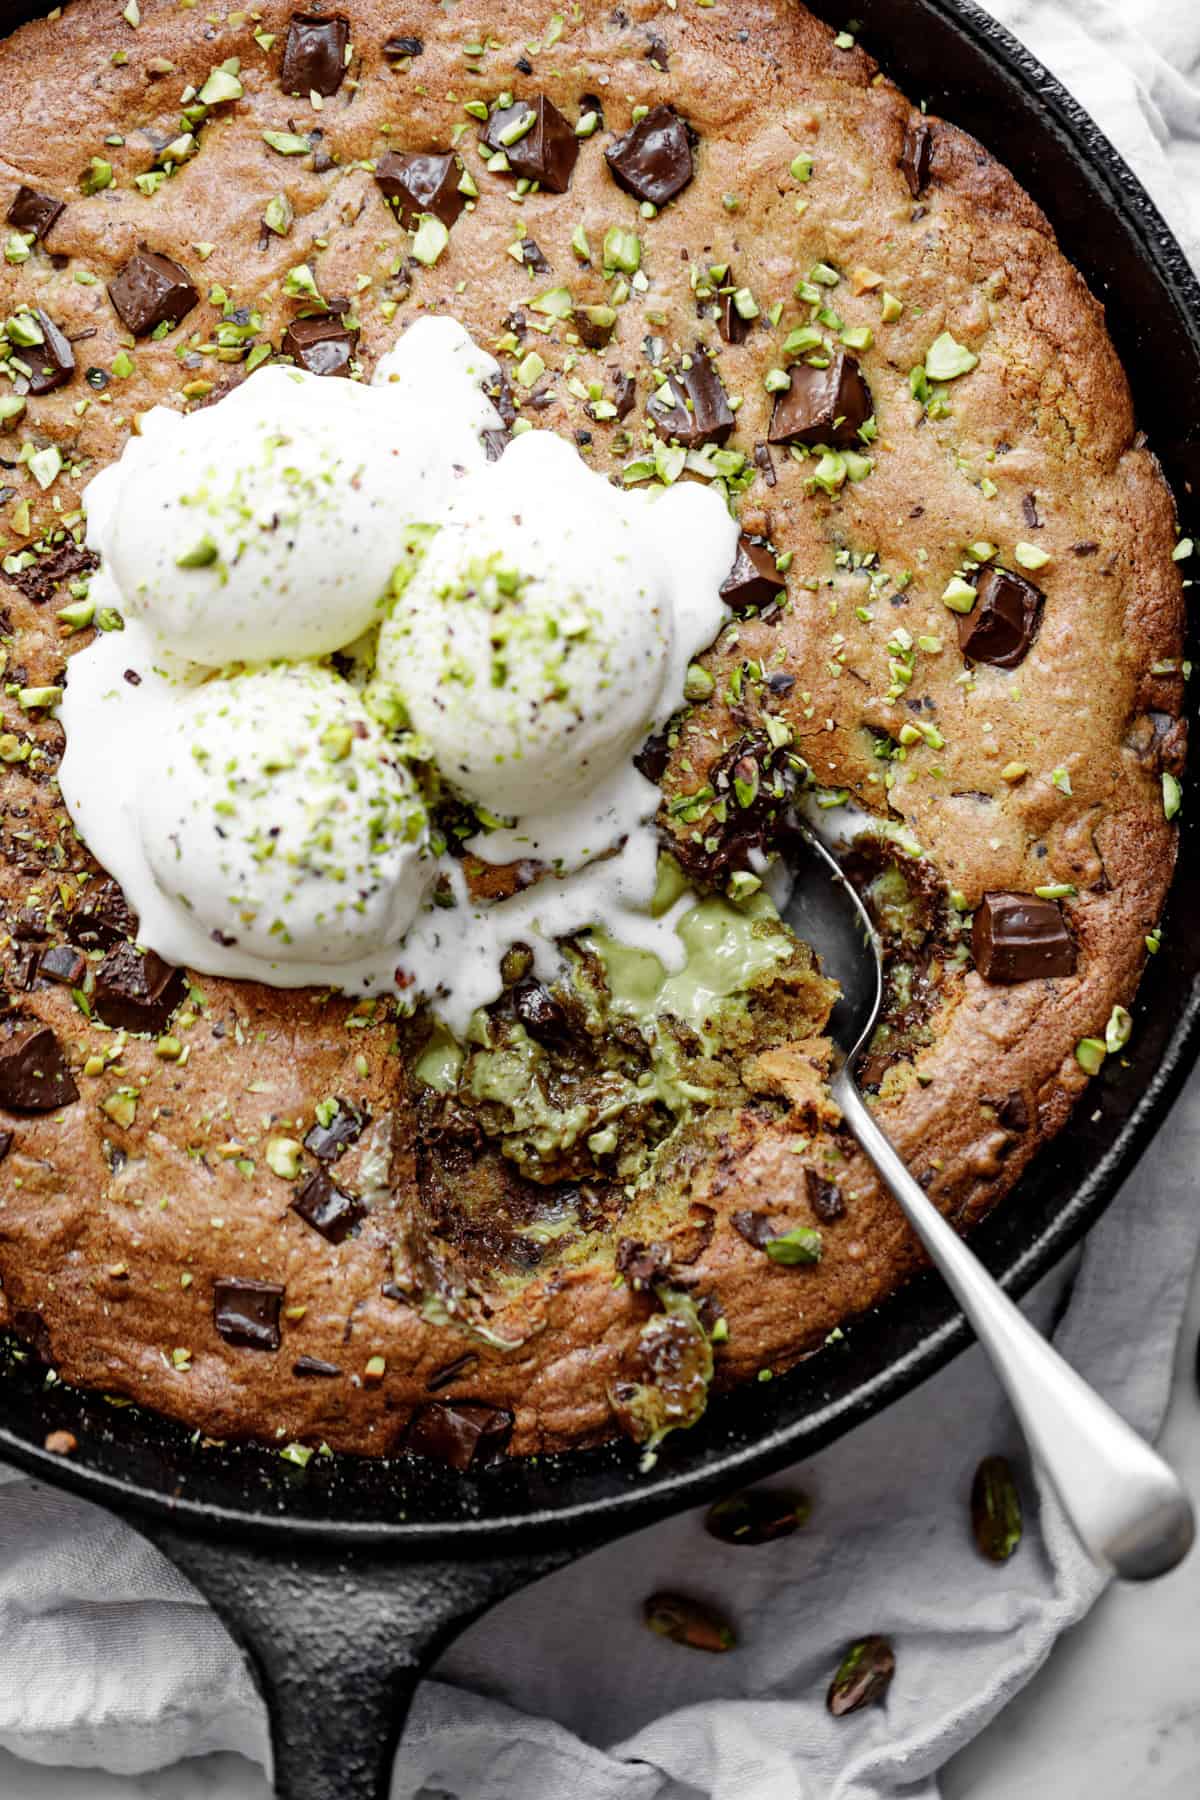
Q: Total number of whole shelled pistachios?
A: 4